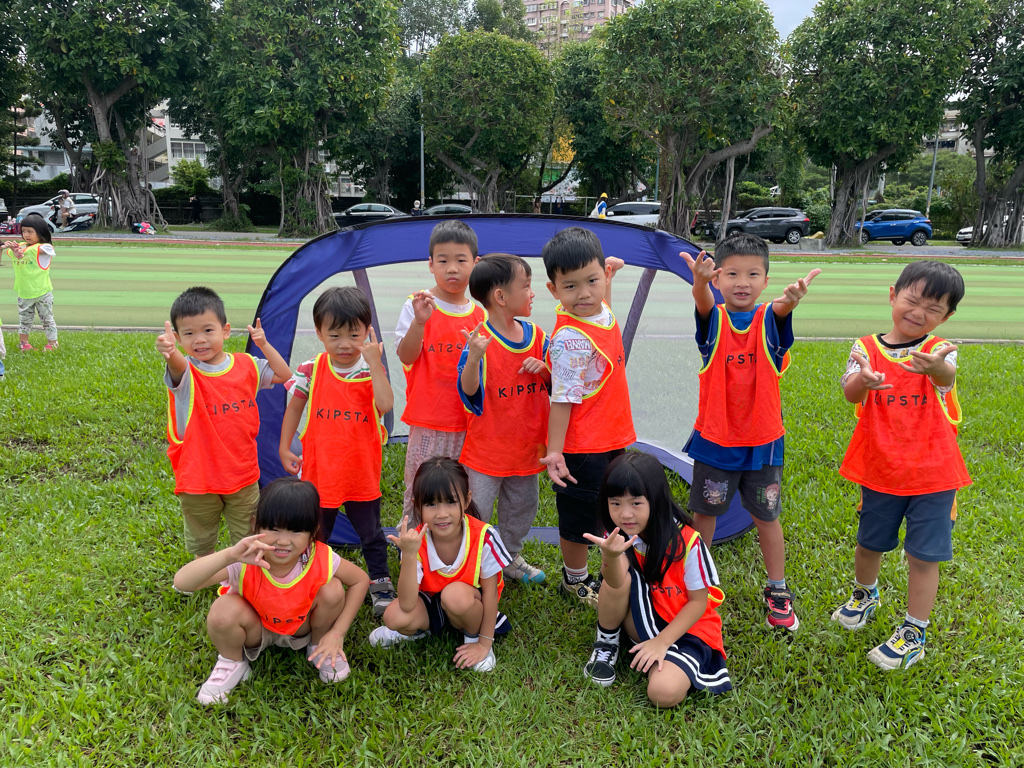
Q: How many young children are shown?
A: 11